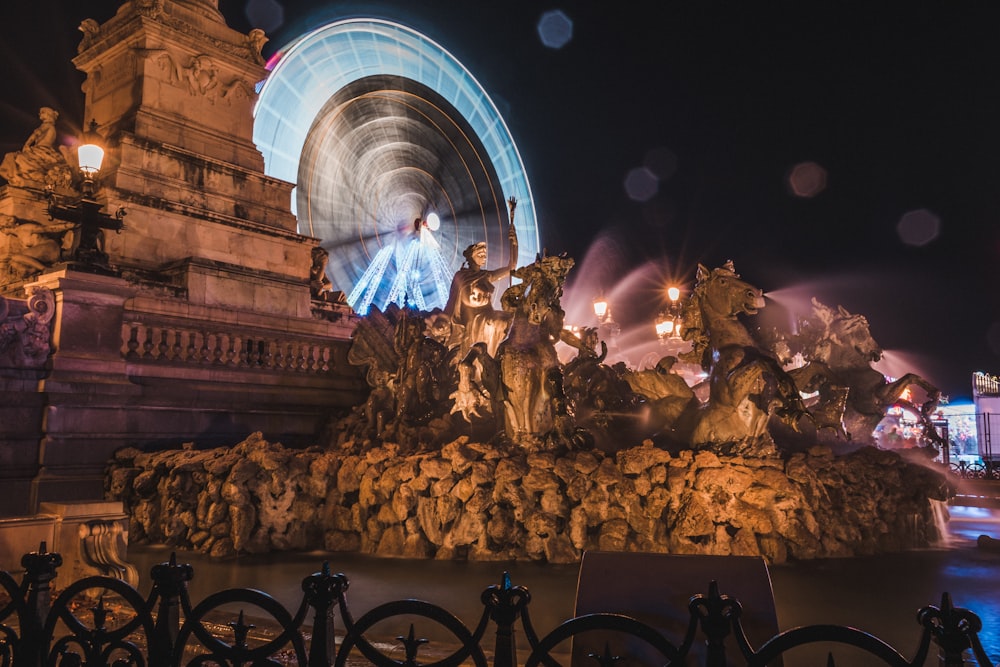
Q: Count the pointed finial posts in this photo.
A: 6